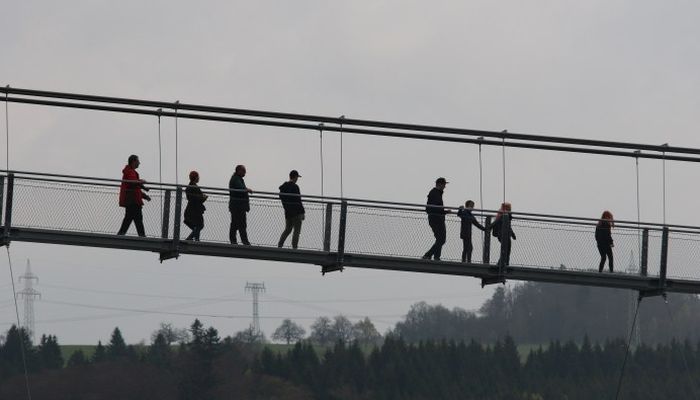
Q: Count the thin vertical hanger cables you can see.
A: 9